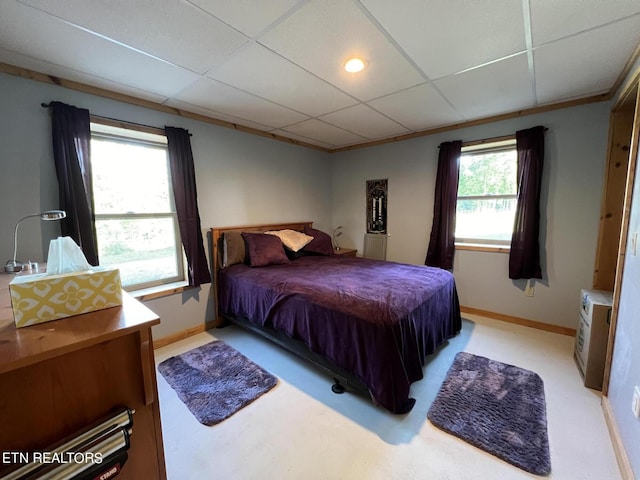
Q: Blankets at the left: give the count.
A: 1